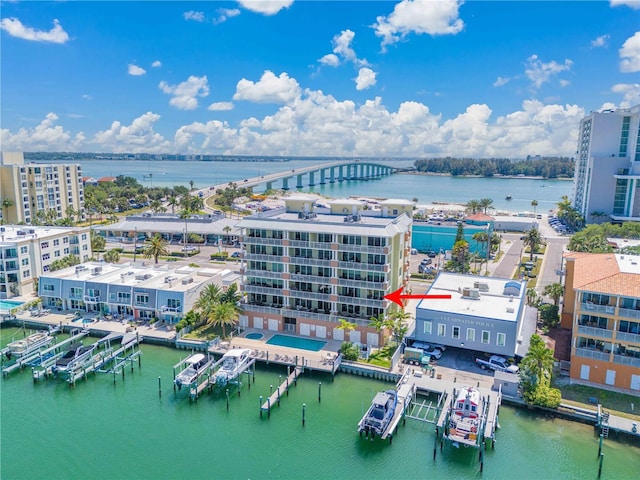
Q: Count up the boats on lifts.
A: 6